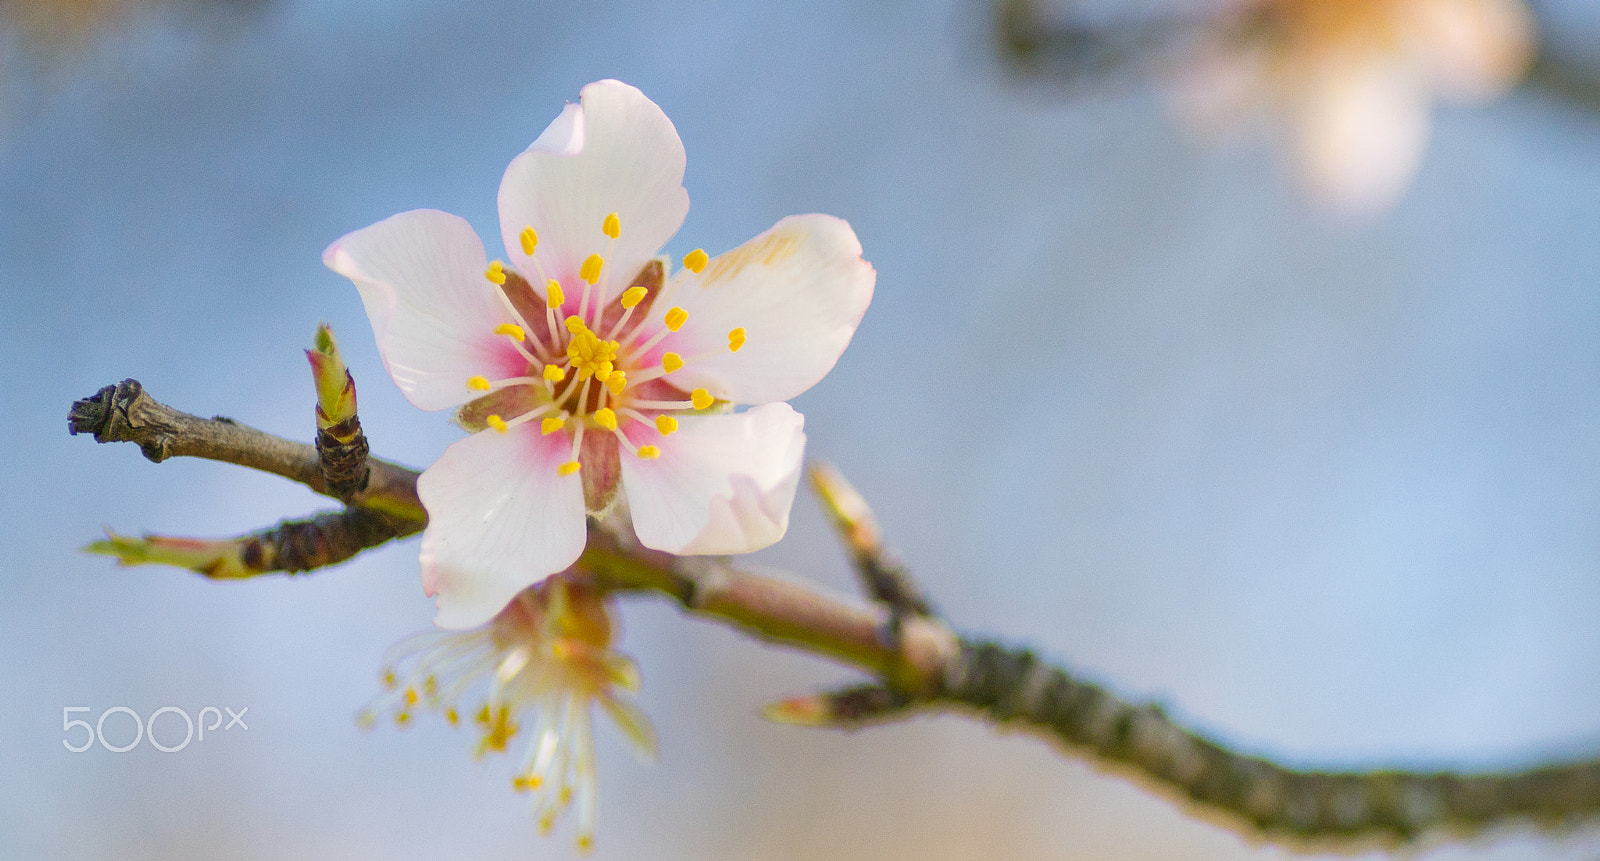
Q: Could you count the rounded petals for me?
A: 5